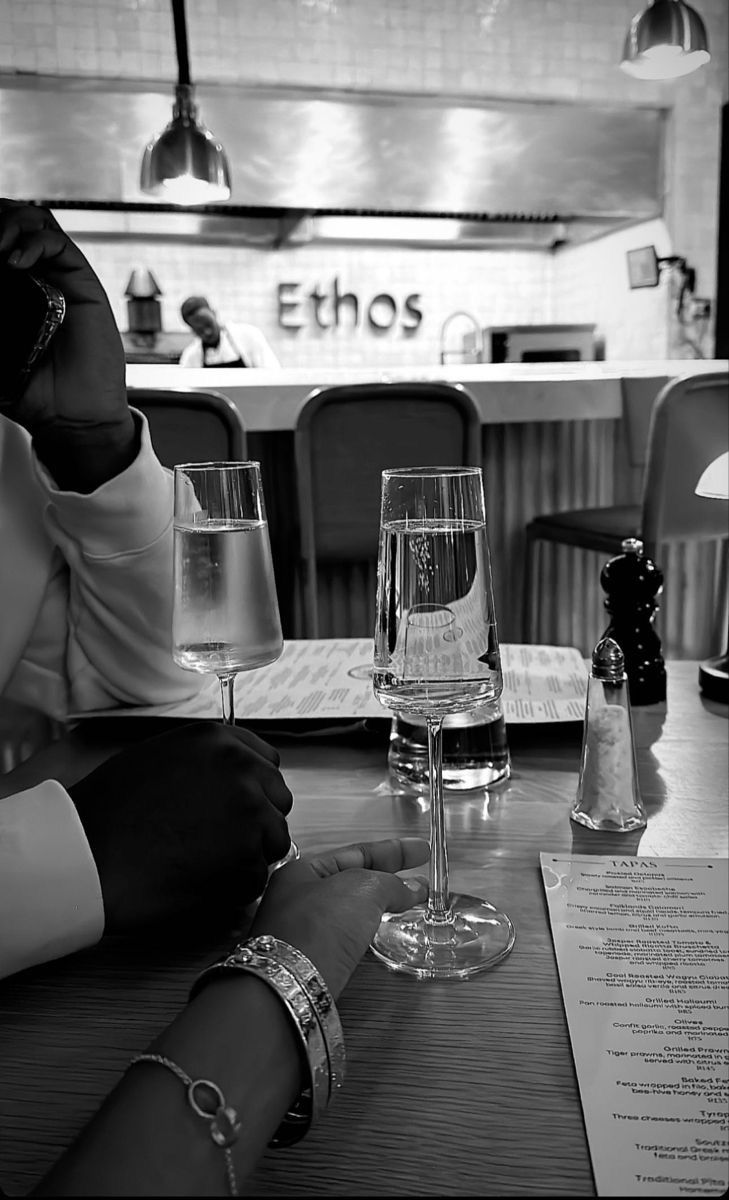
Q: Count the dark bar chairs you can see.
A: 3